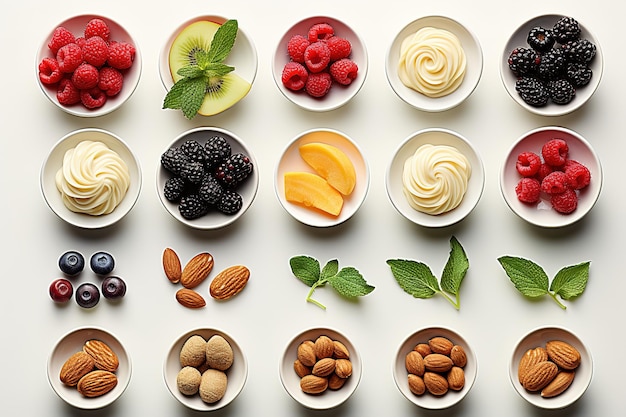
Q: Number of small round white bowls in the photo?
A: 15